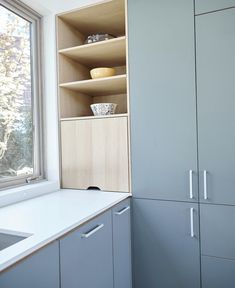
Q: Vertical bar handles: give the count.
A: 3